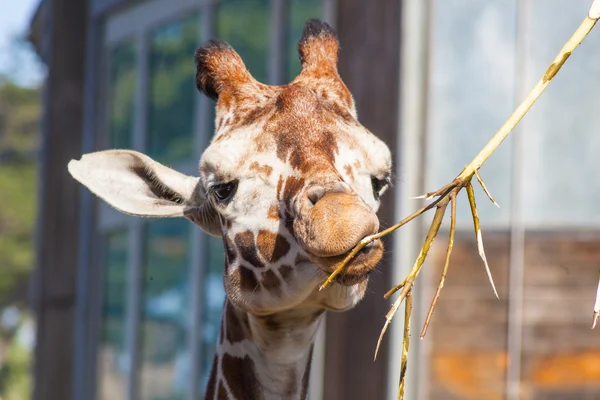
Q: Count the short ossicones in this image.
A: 2